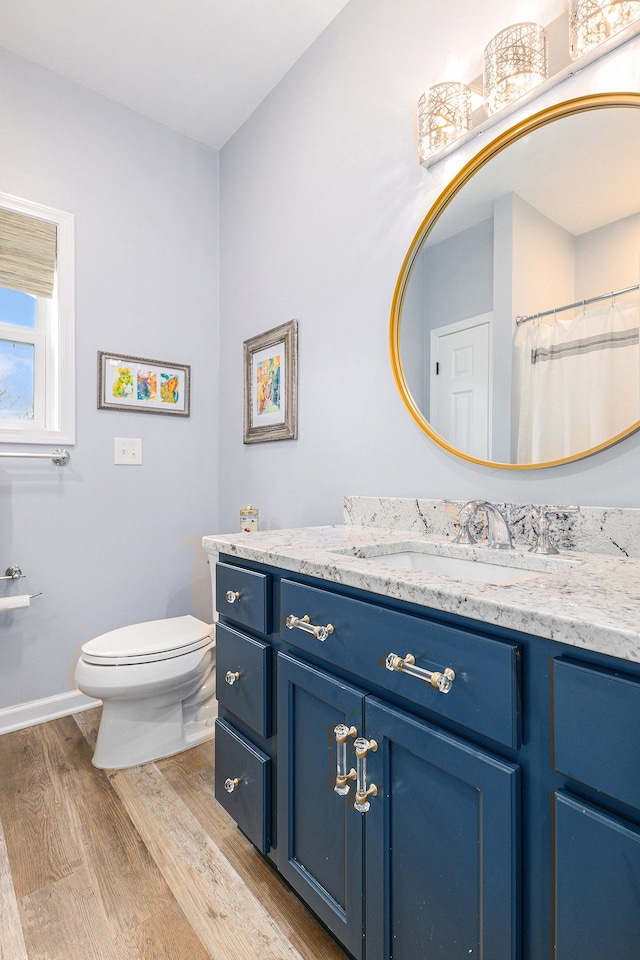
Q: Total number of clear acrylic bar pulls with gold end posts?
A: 4